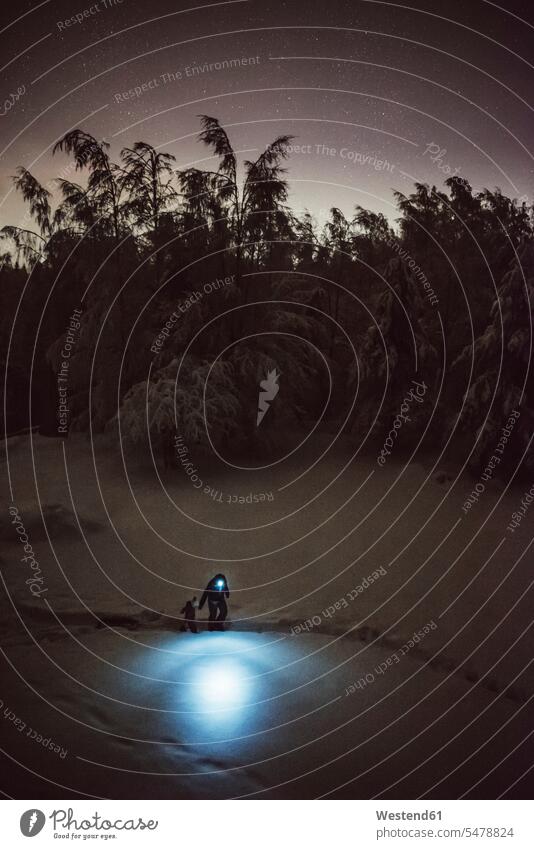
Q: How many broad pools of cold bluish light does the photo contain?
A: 1